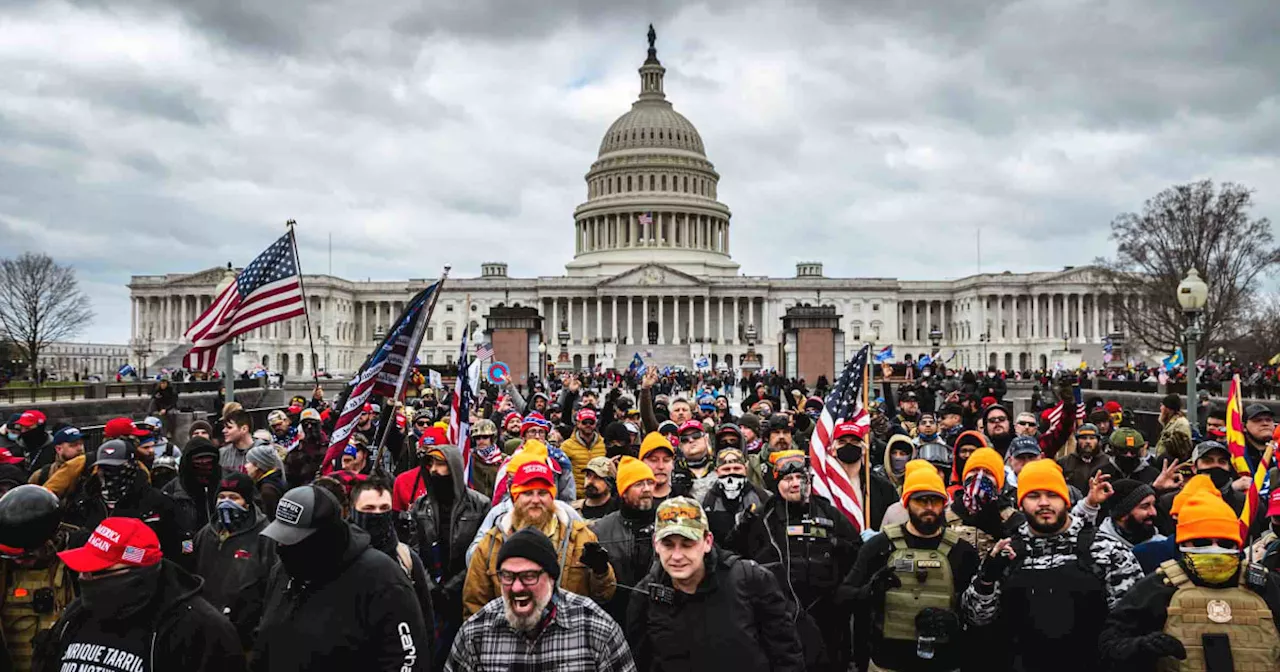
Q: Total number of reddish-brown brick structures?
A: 2